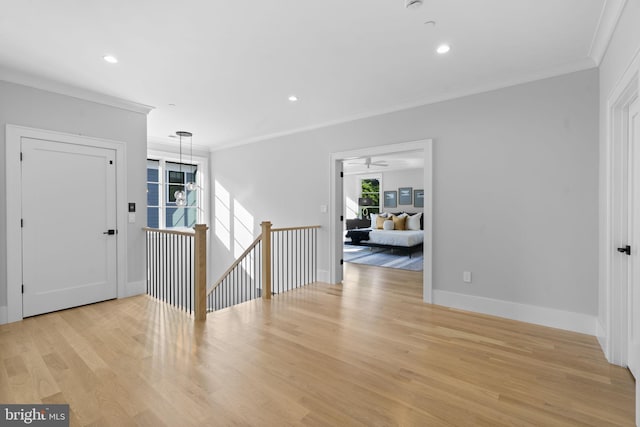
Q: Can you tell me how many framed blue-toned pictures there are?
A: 3